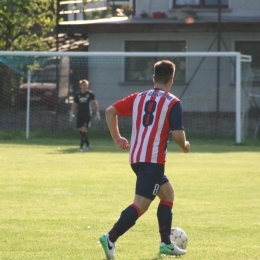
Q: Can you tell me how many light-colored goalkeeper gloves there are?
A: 2